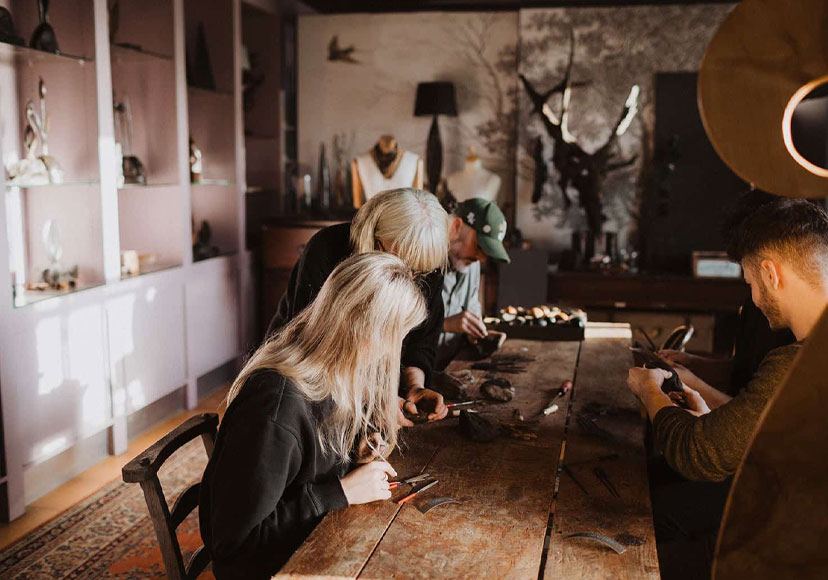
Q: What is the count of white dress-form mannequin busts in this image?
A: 2